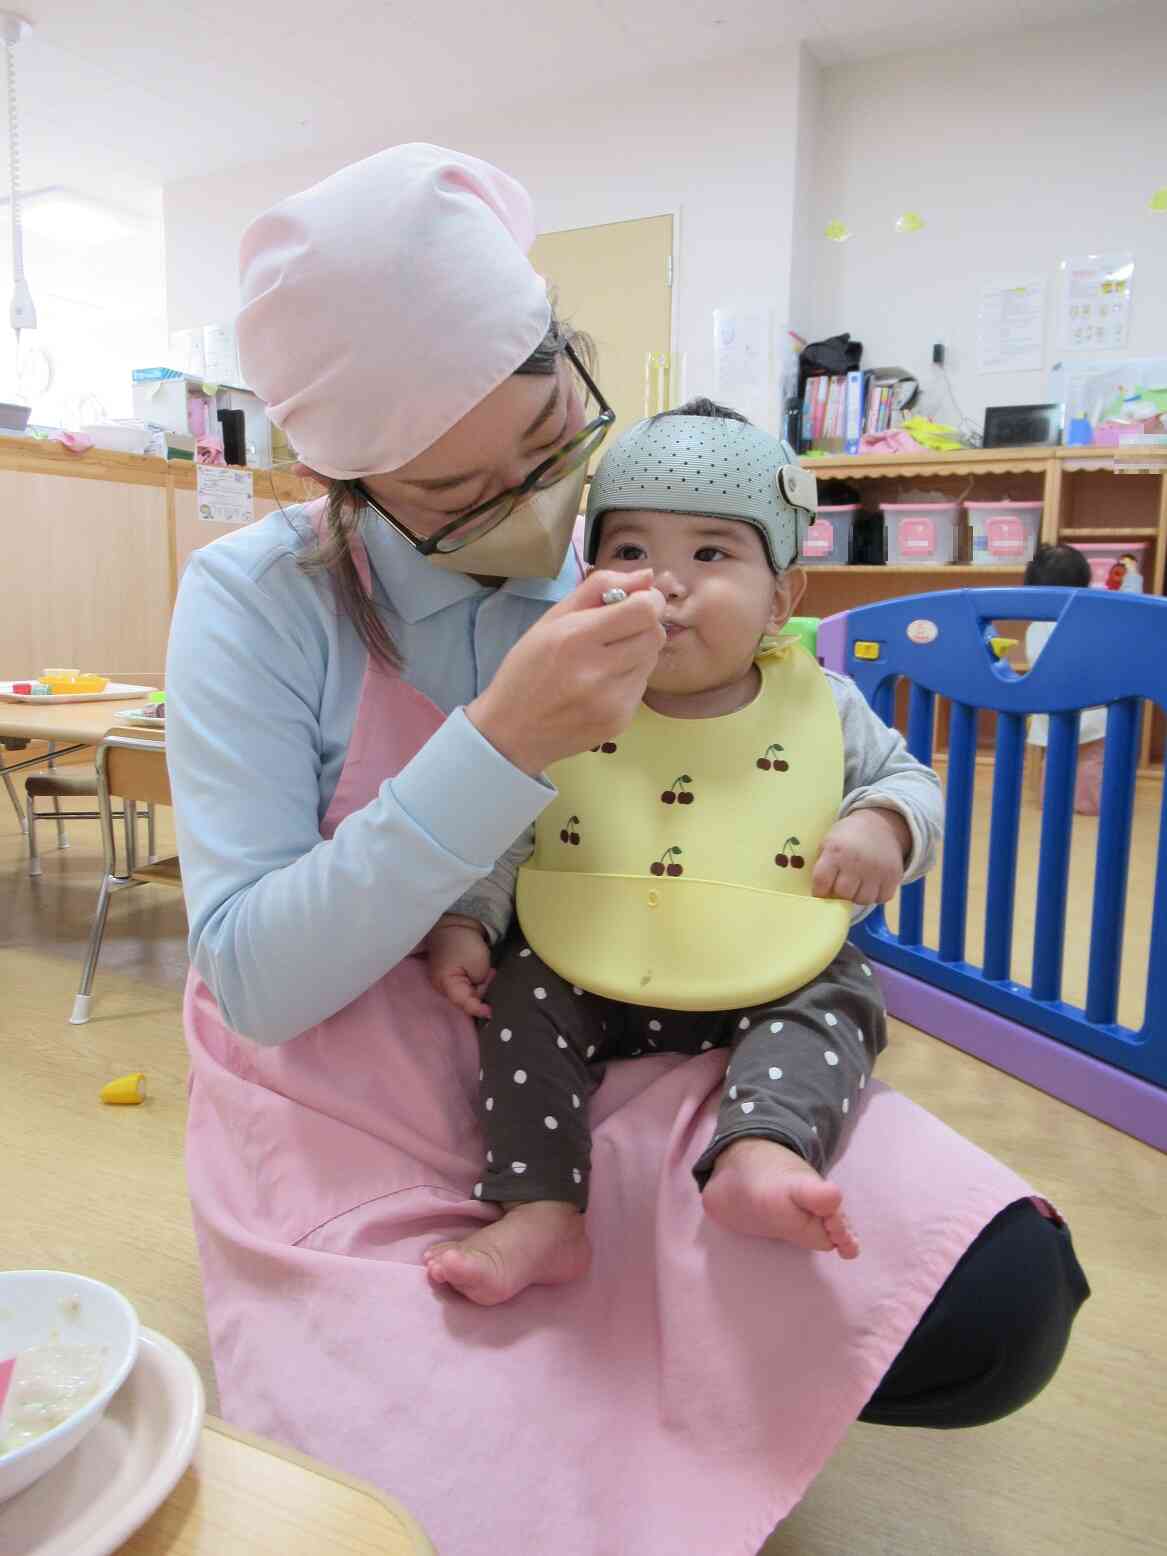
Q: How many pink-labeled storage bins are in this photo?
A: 4